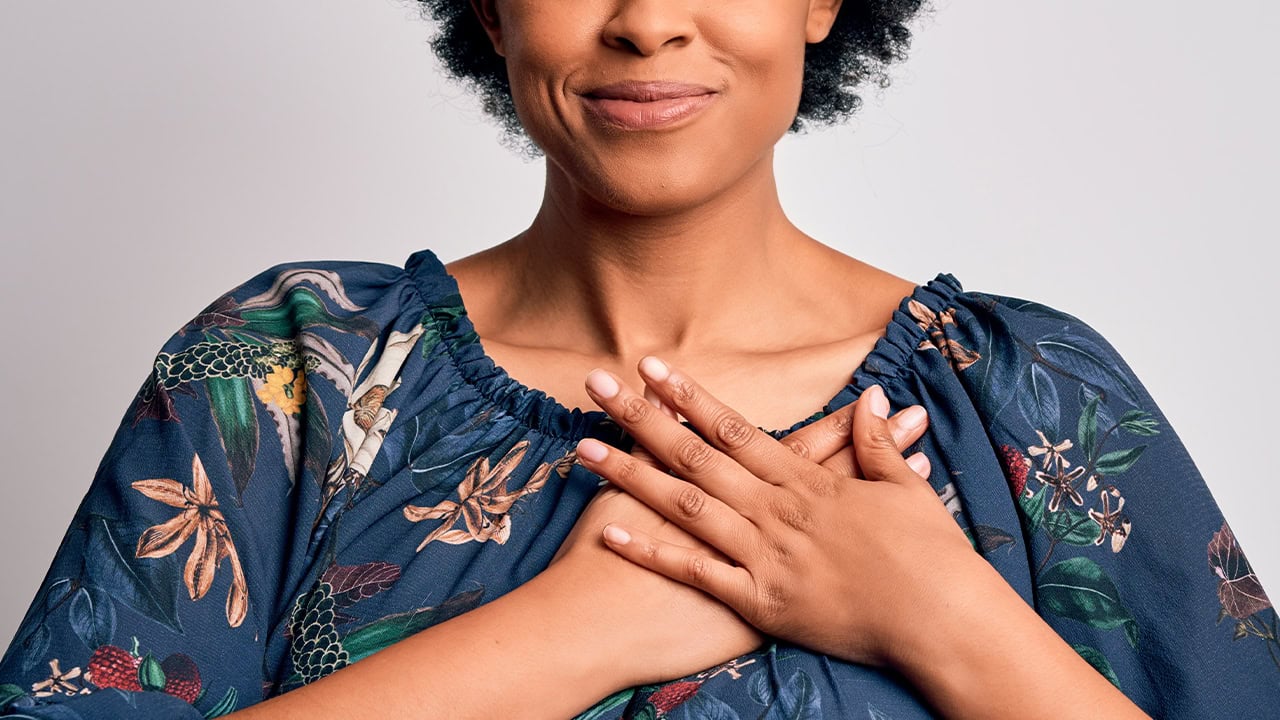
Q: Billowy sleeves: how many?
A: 2